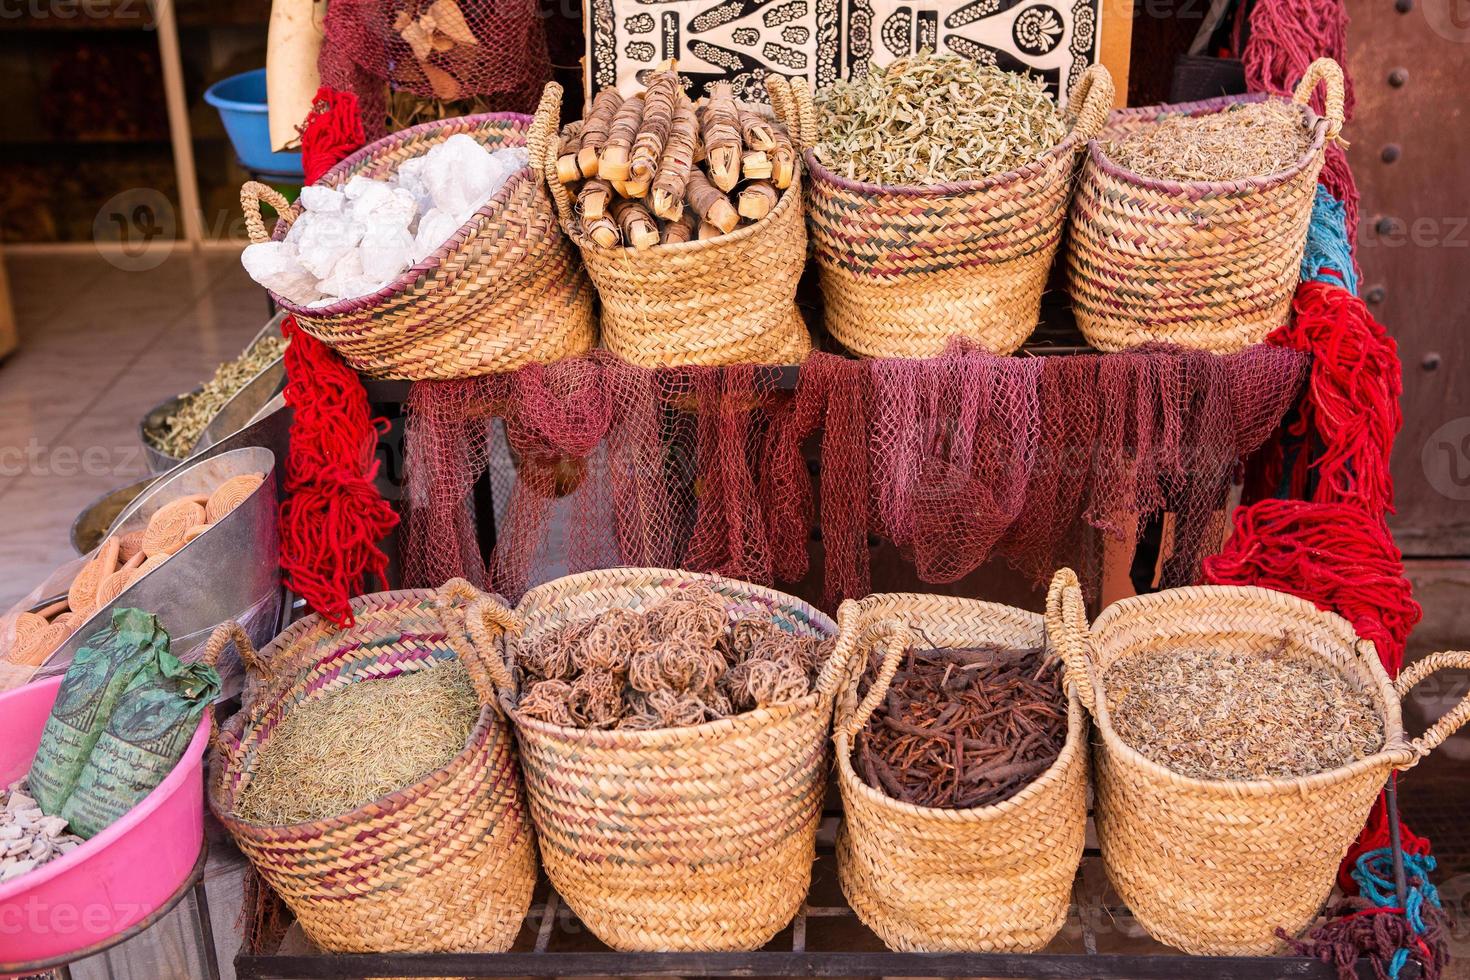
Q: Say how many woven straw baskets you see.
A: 8